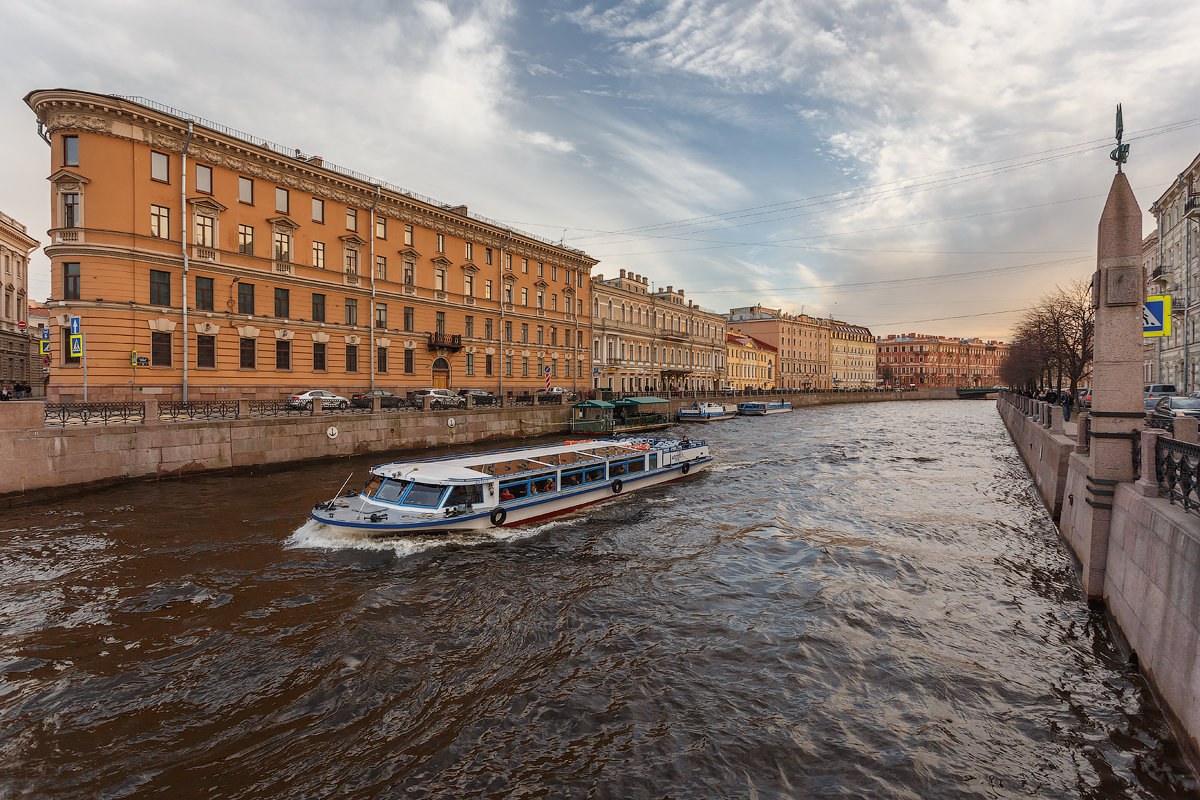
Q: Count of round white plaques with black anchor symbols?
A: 2